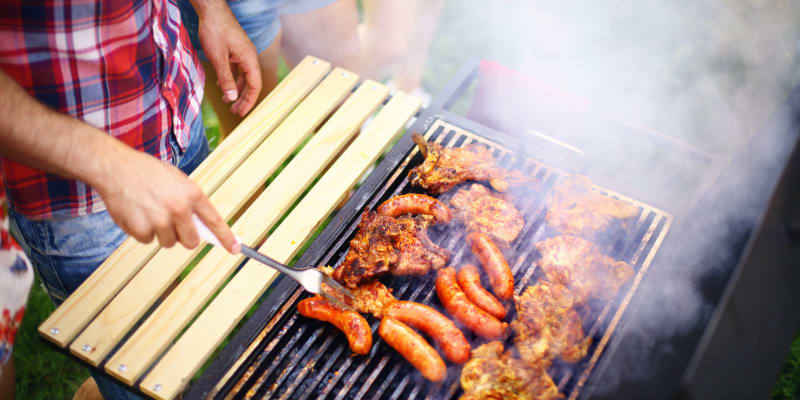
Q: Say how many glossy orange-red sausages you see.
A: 7